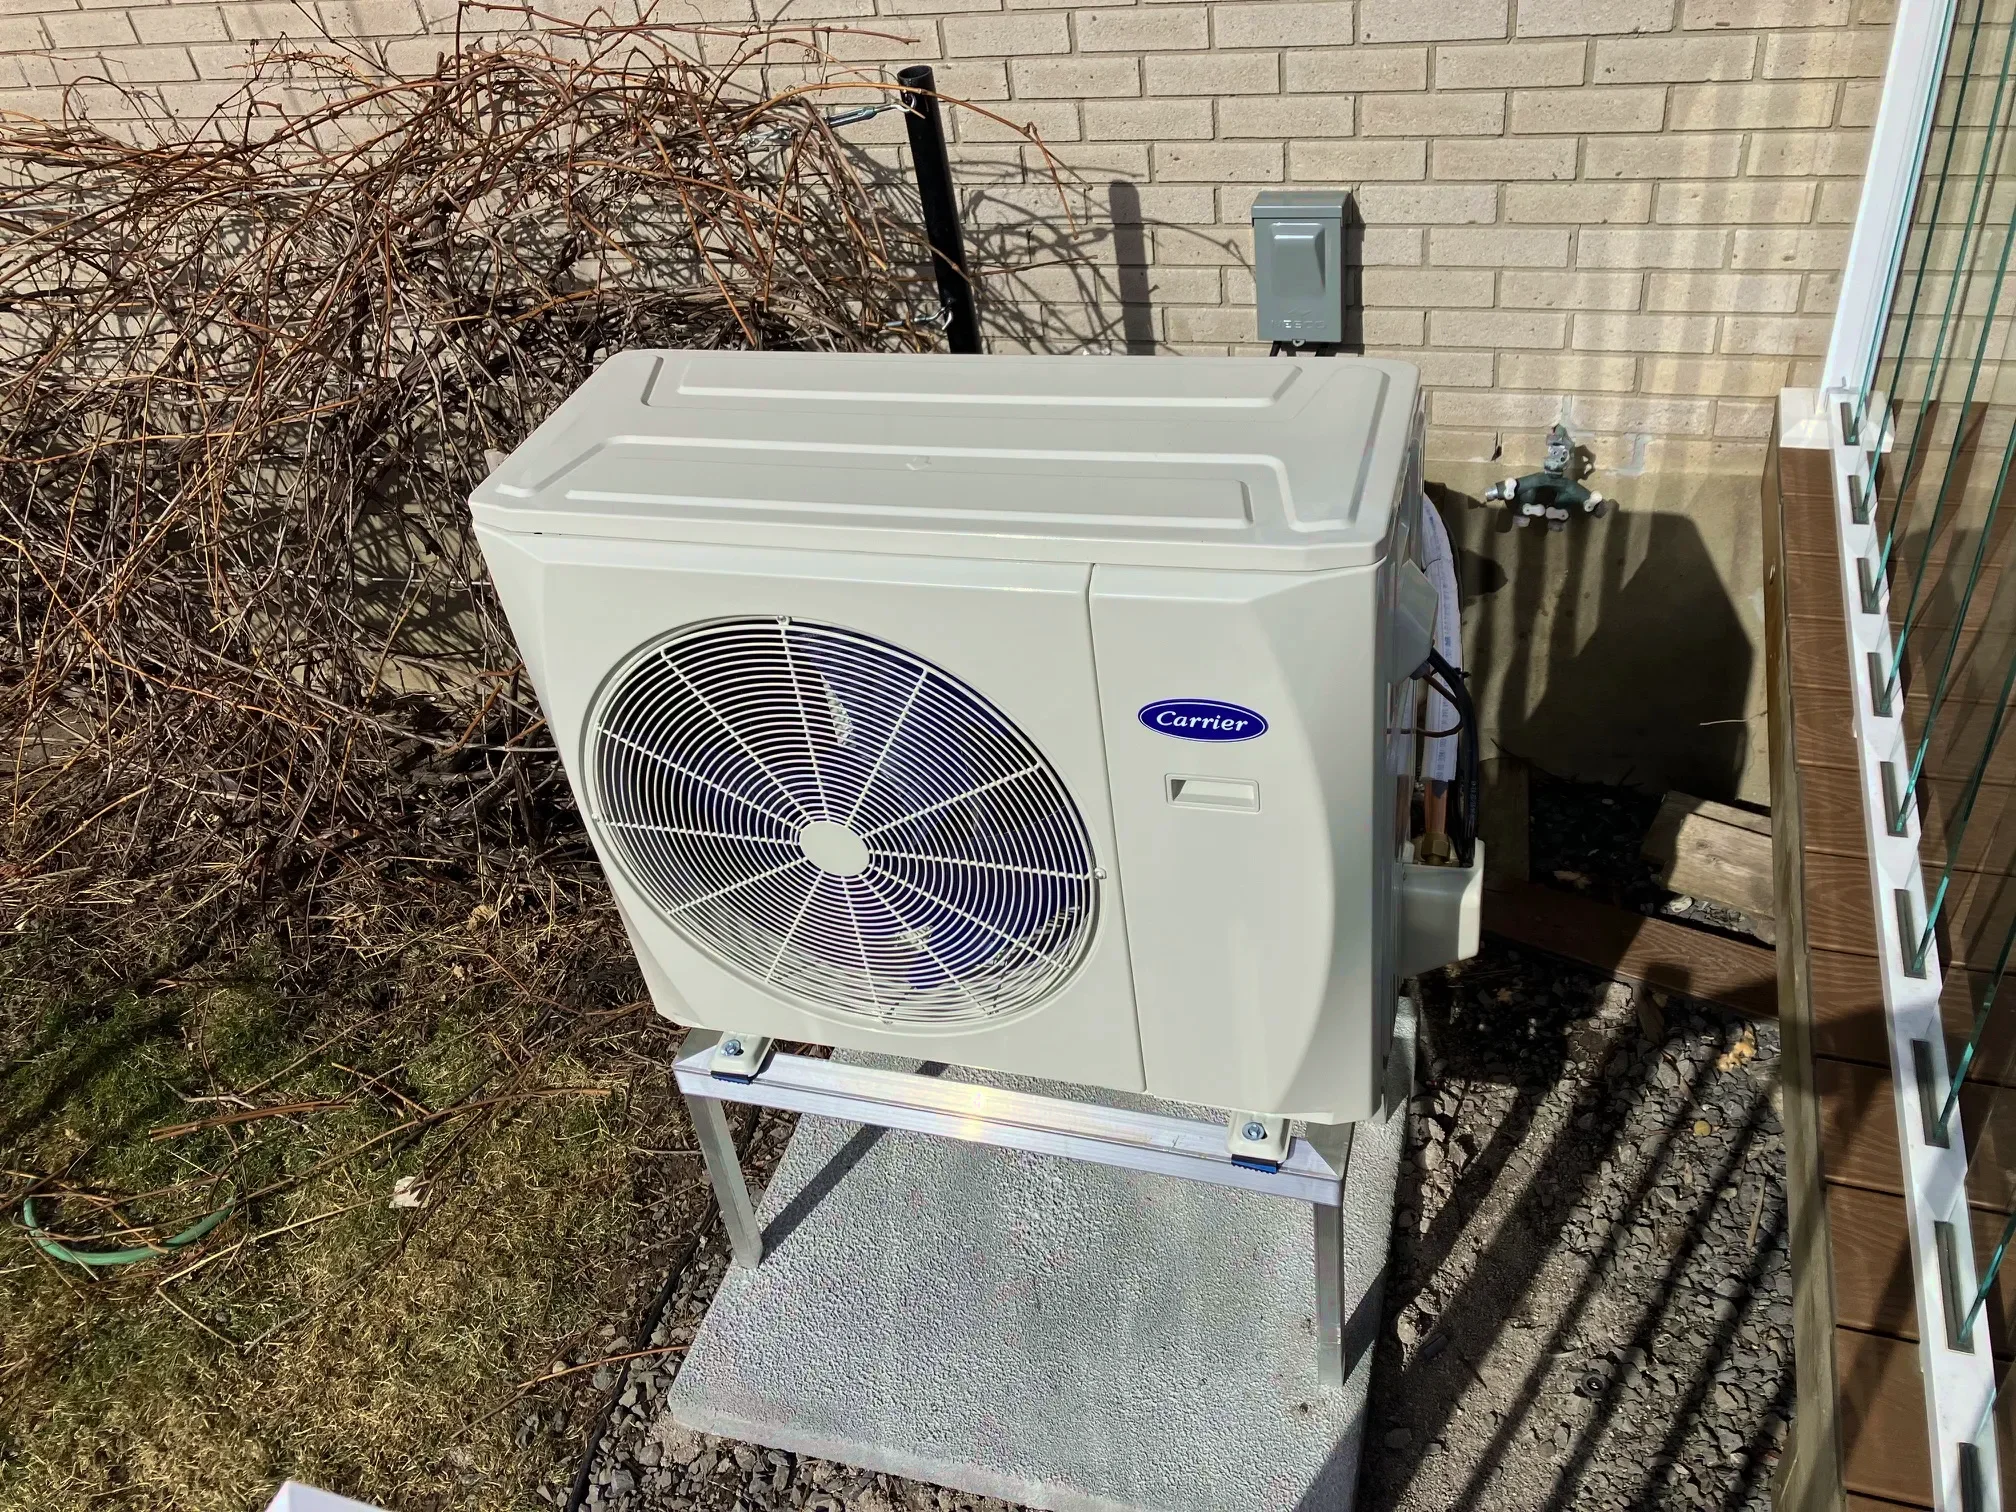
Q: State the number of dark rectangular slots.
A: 9